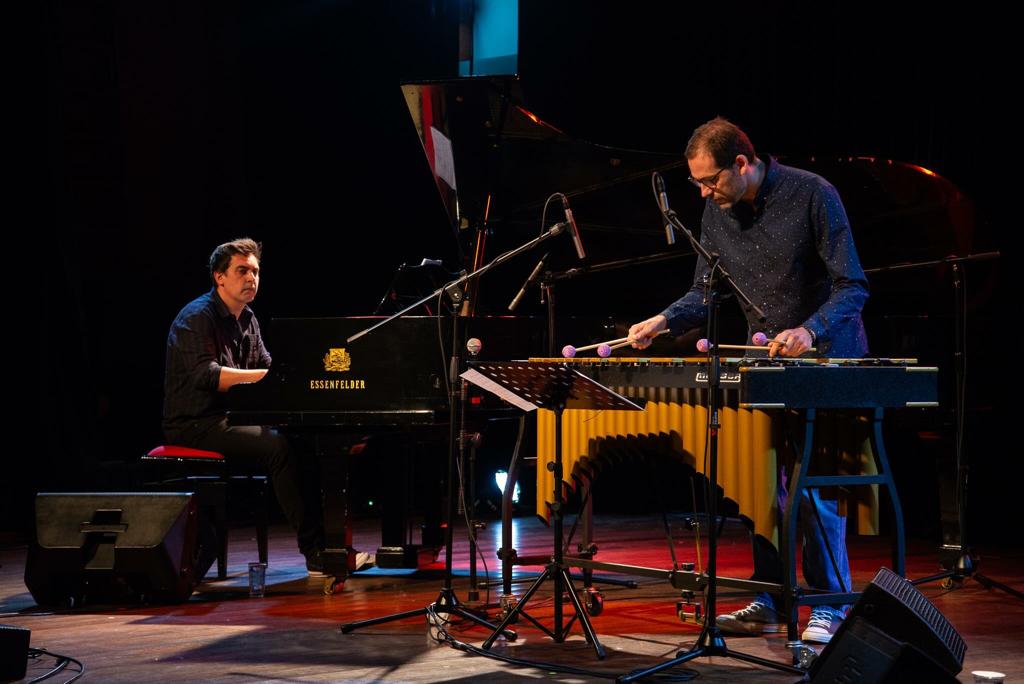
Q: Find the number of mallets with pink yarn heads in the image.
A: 4